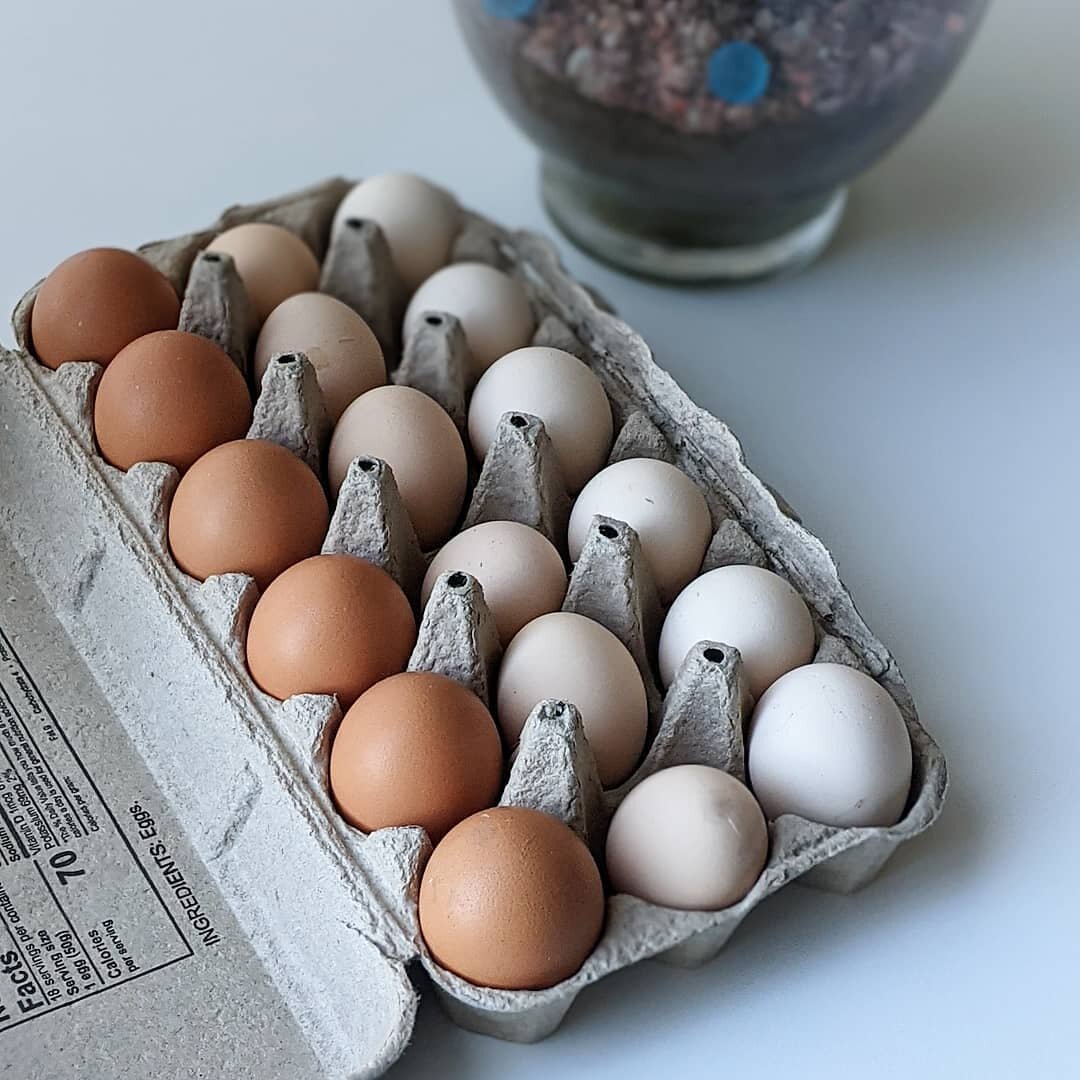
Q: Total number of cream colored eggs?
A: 6